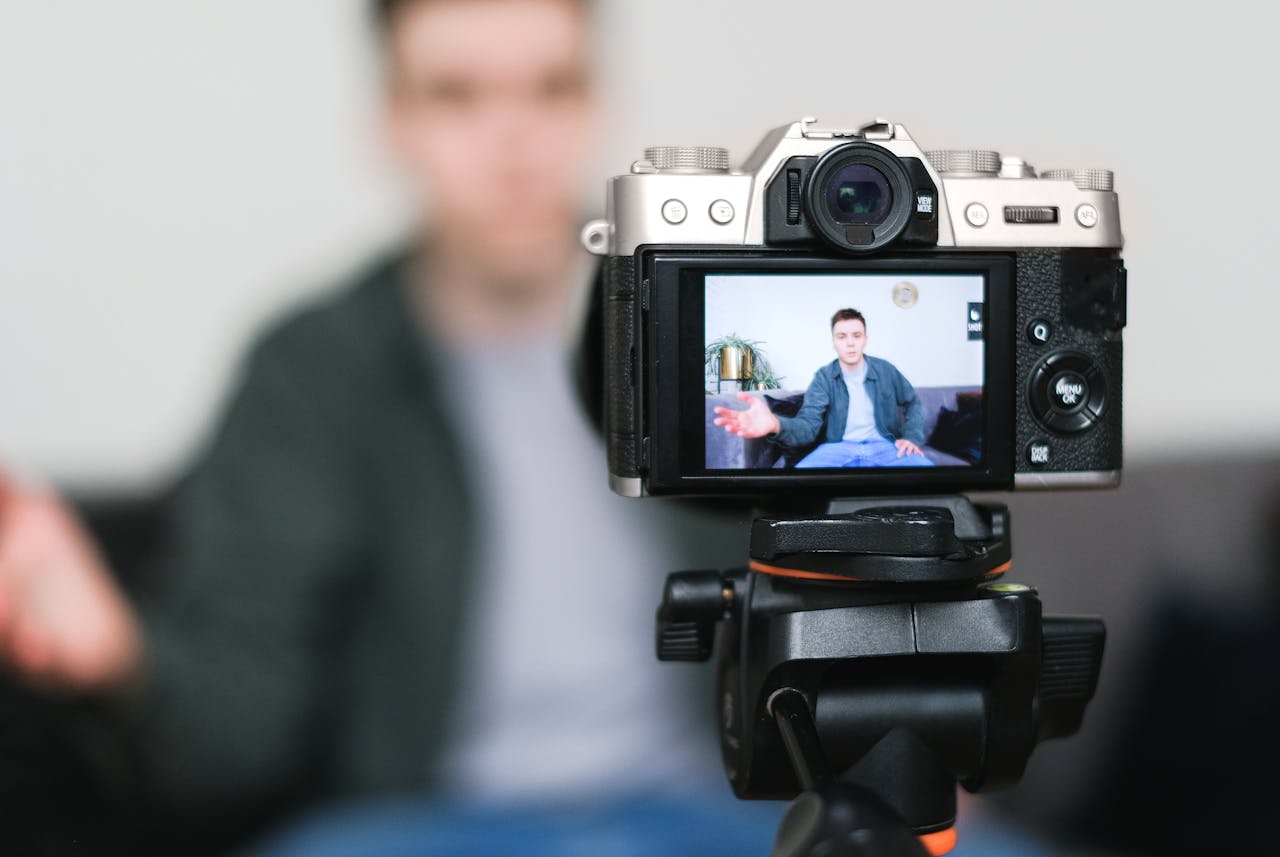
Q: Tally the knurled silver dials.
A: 3